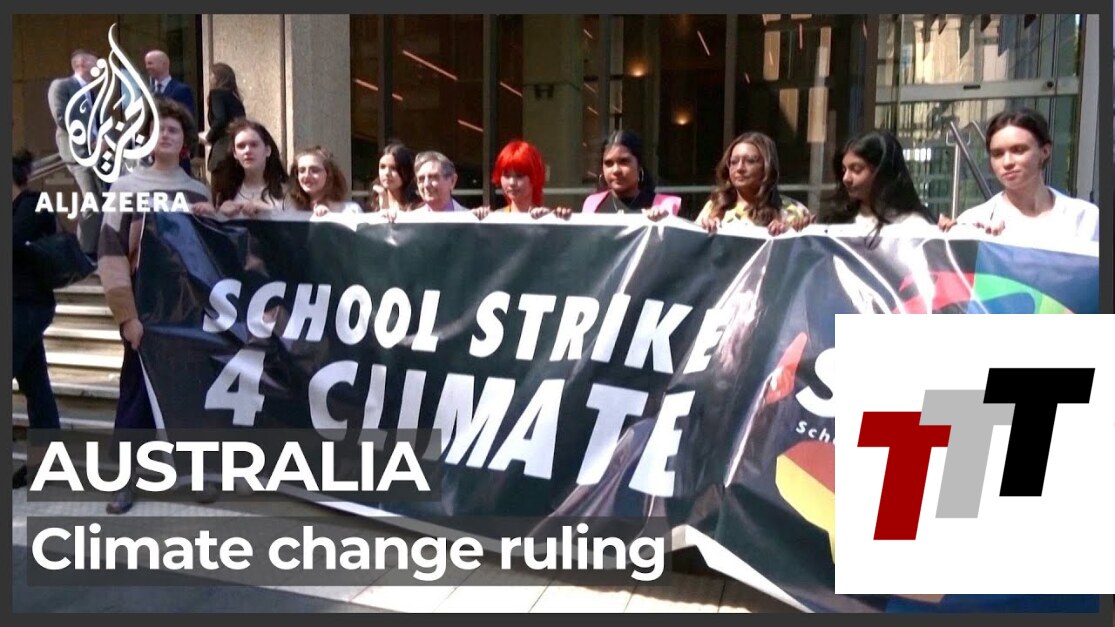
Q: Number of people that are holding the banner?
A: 10